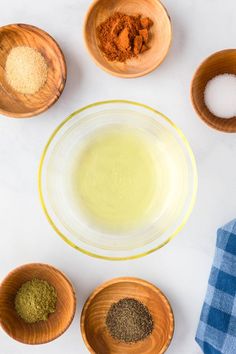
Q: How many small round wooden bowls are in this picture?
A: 5